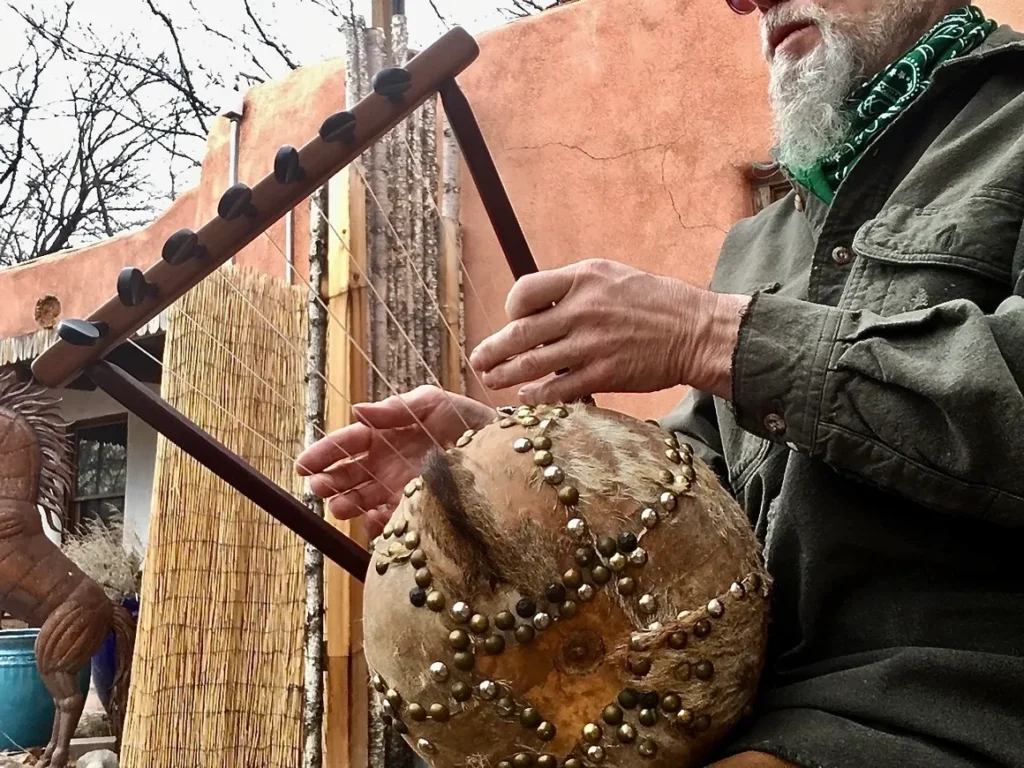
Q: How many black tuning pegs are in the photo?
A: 7